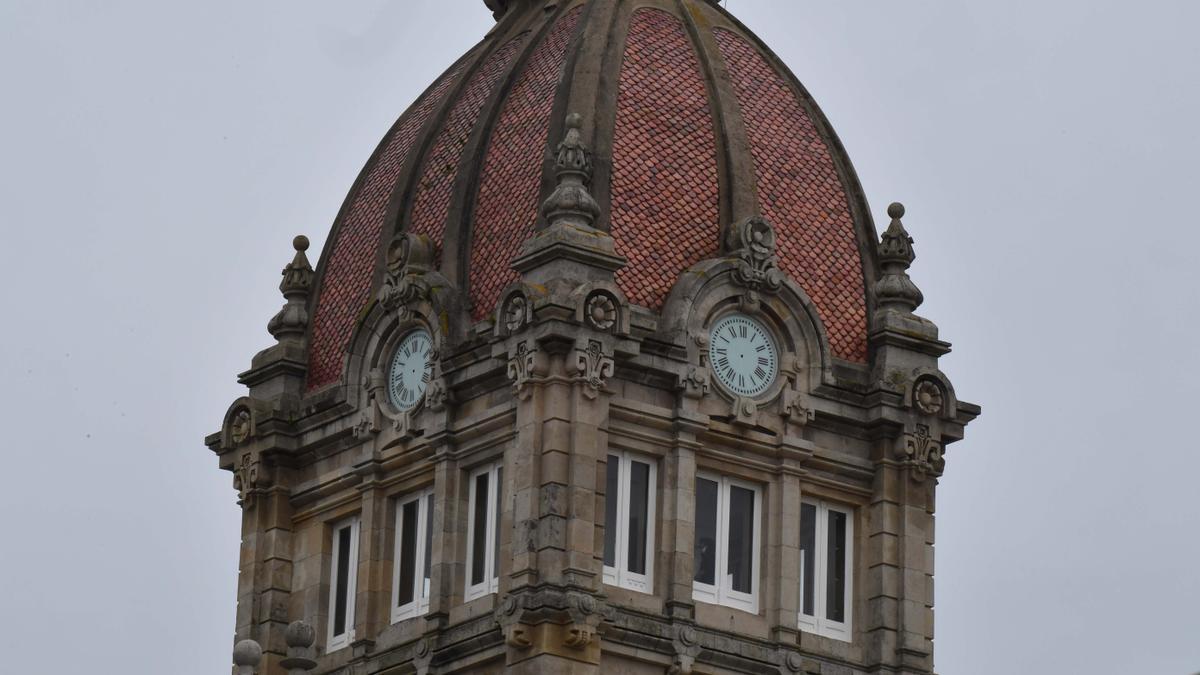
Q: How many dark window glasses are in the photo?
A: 11